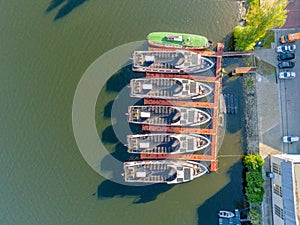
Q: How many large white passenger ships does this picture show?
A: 5